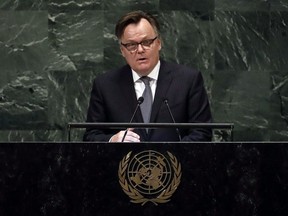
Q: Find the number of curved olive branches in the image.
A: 2